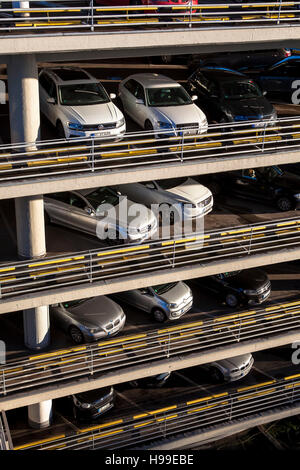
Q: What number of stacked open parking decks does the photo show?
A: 5